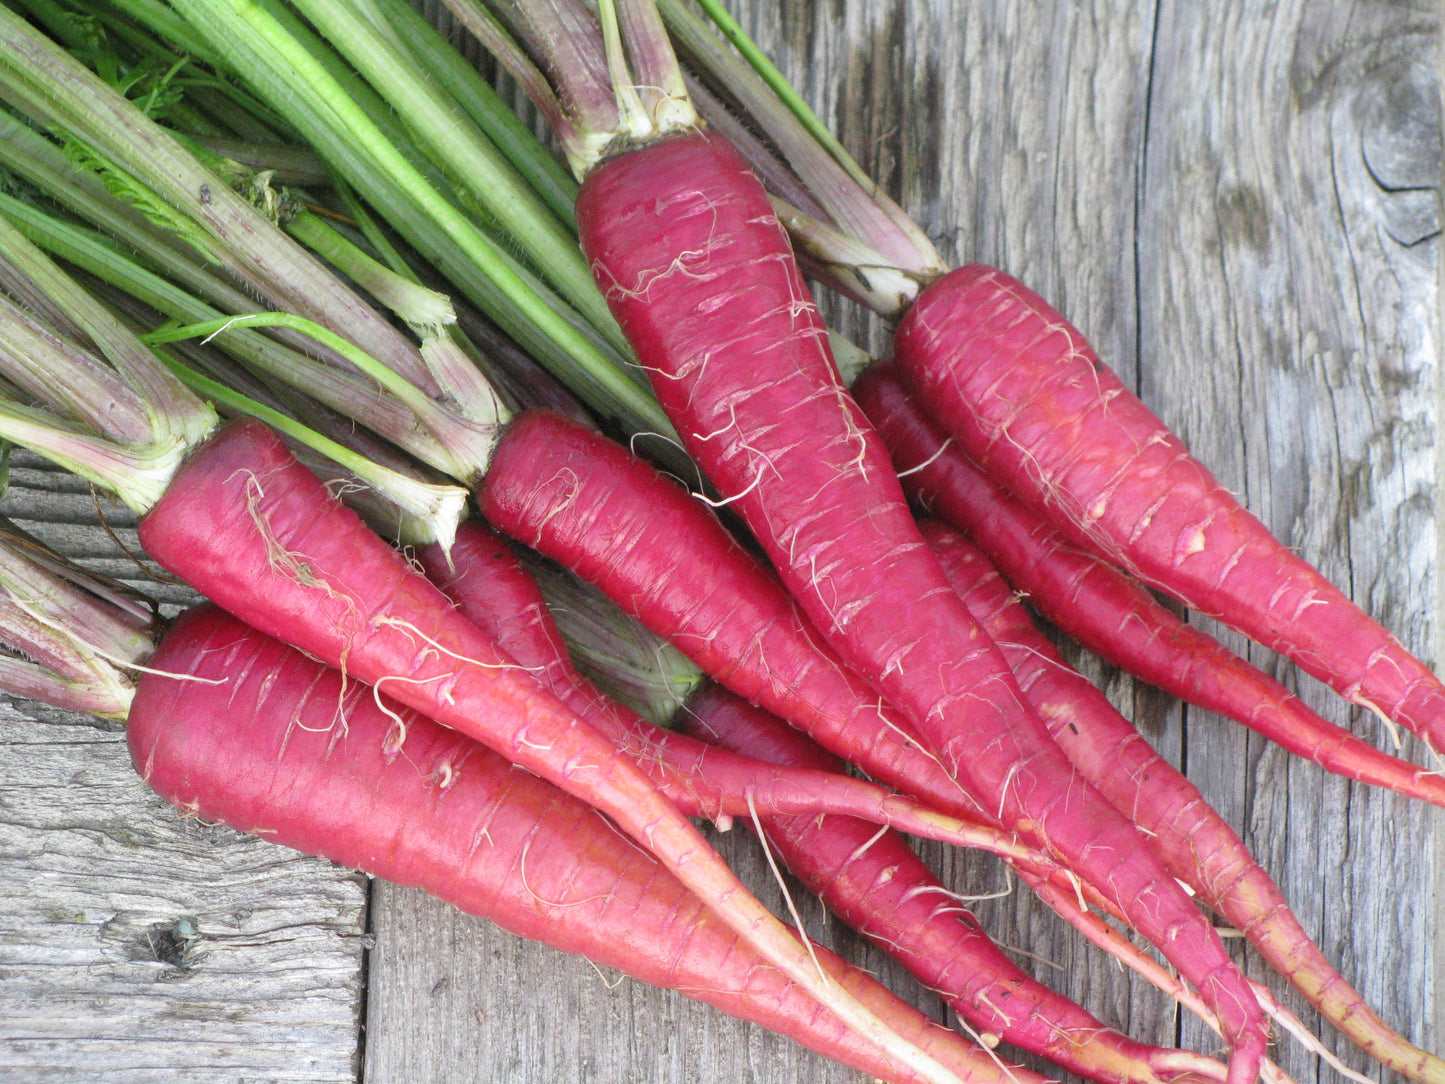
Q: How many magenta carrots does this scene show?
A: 9